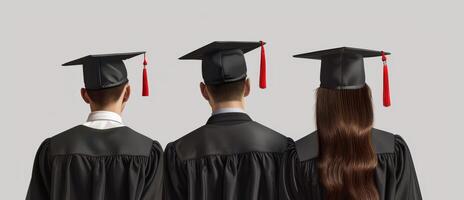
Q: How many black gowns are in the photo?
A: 3